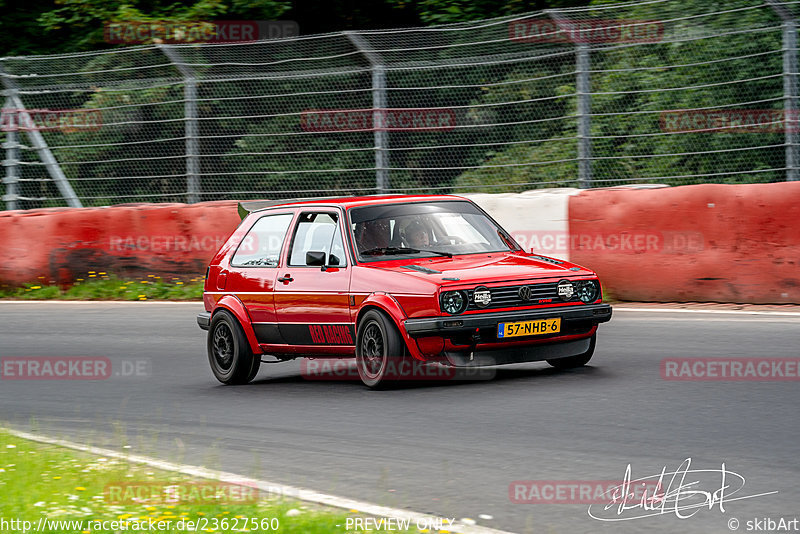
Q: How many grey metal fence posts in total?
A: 5